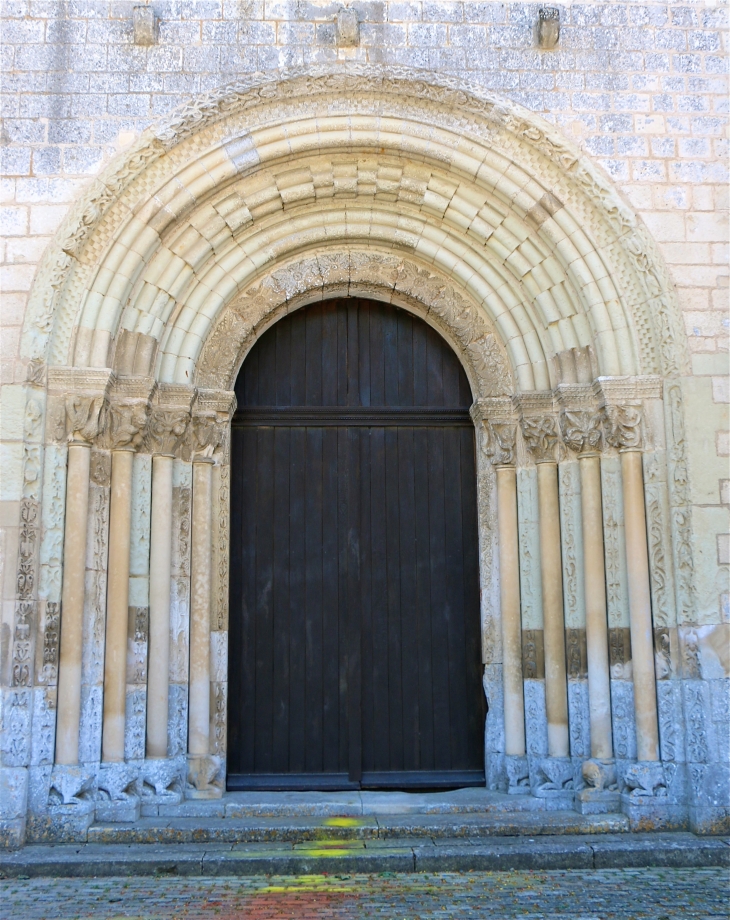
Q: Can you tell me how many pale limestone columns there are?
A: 8